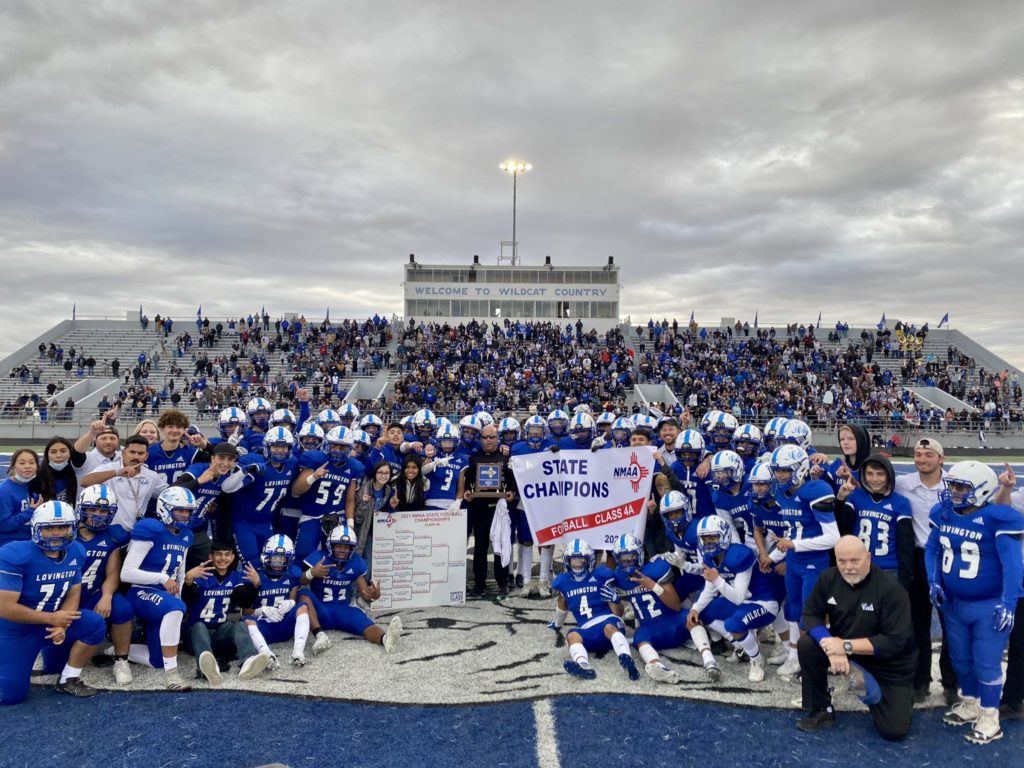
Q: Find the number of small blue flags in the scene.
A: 10